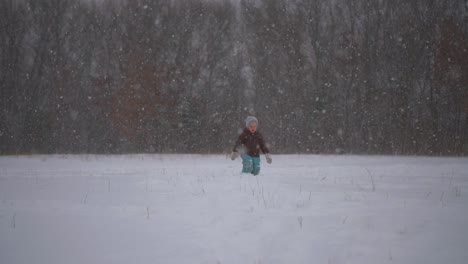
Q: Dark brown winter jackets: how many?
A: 1